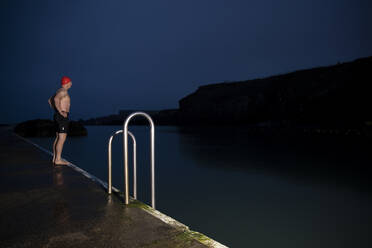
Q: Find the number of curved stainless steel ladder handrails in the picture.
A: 2